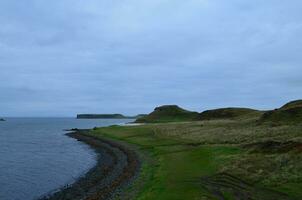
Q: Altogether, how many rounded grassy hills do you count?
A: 3